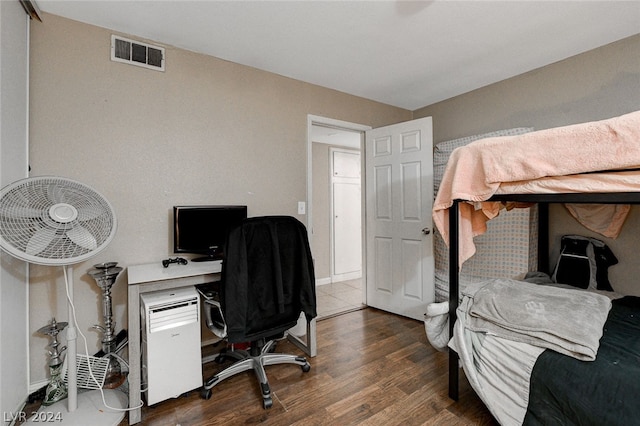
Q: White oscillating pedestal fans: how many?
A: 1